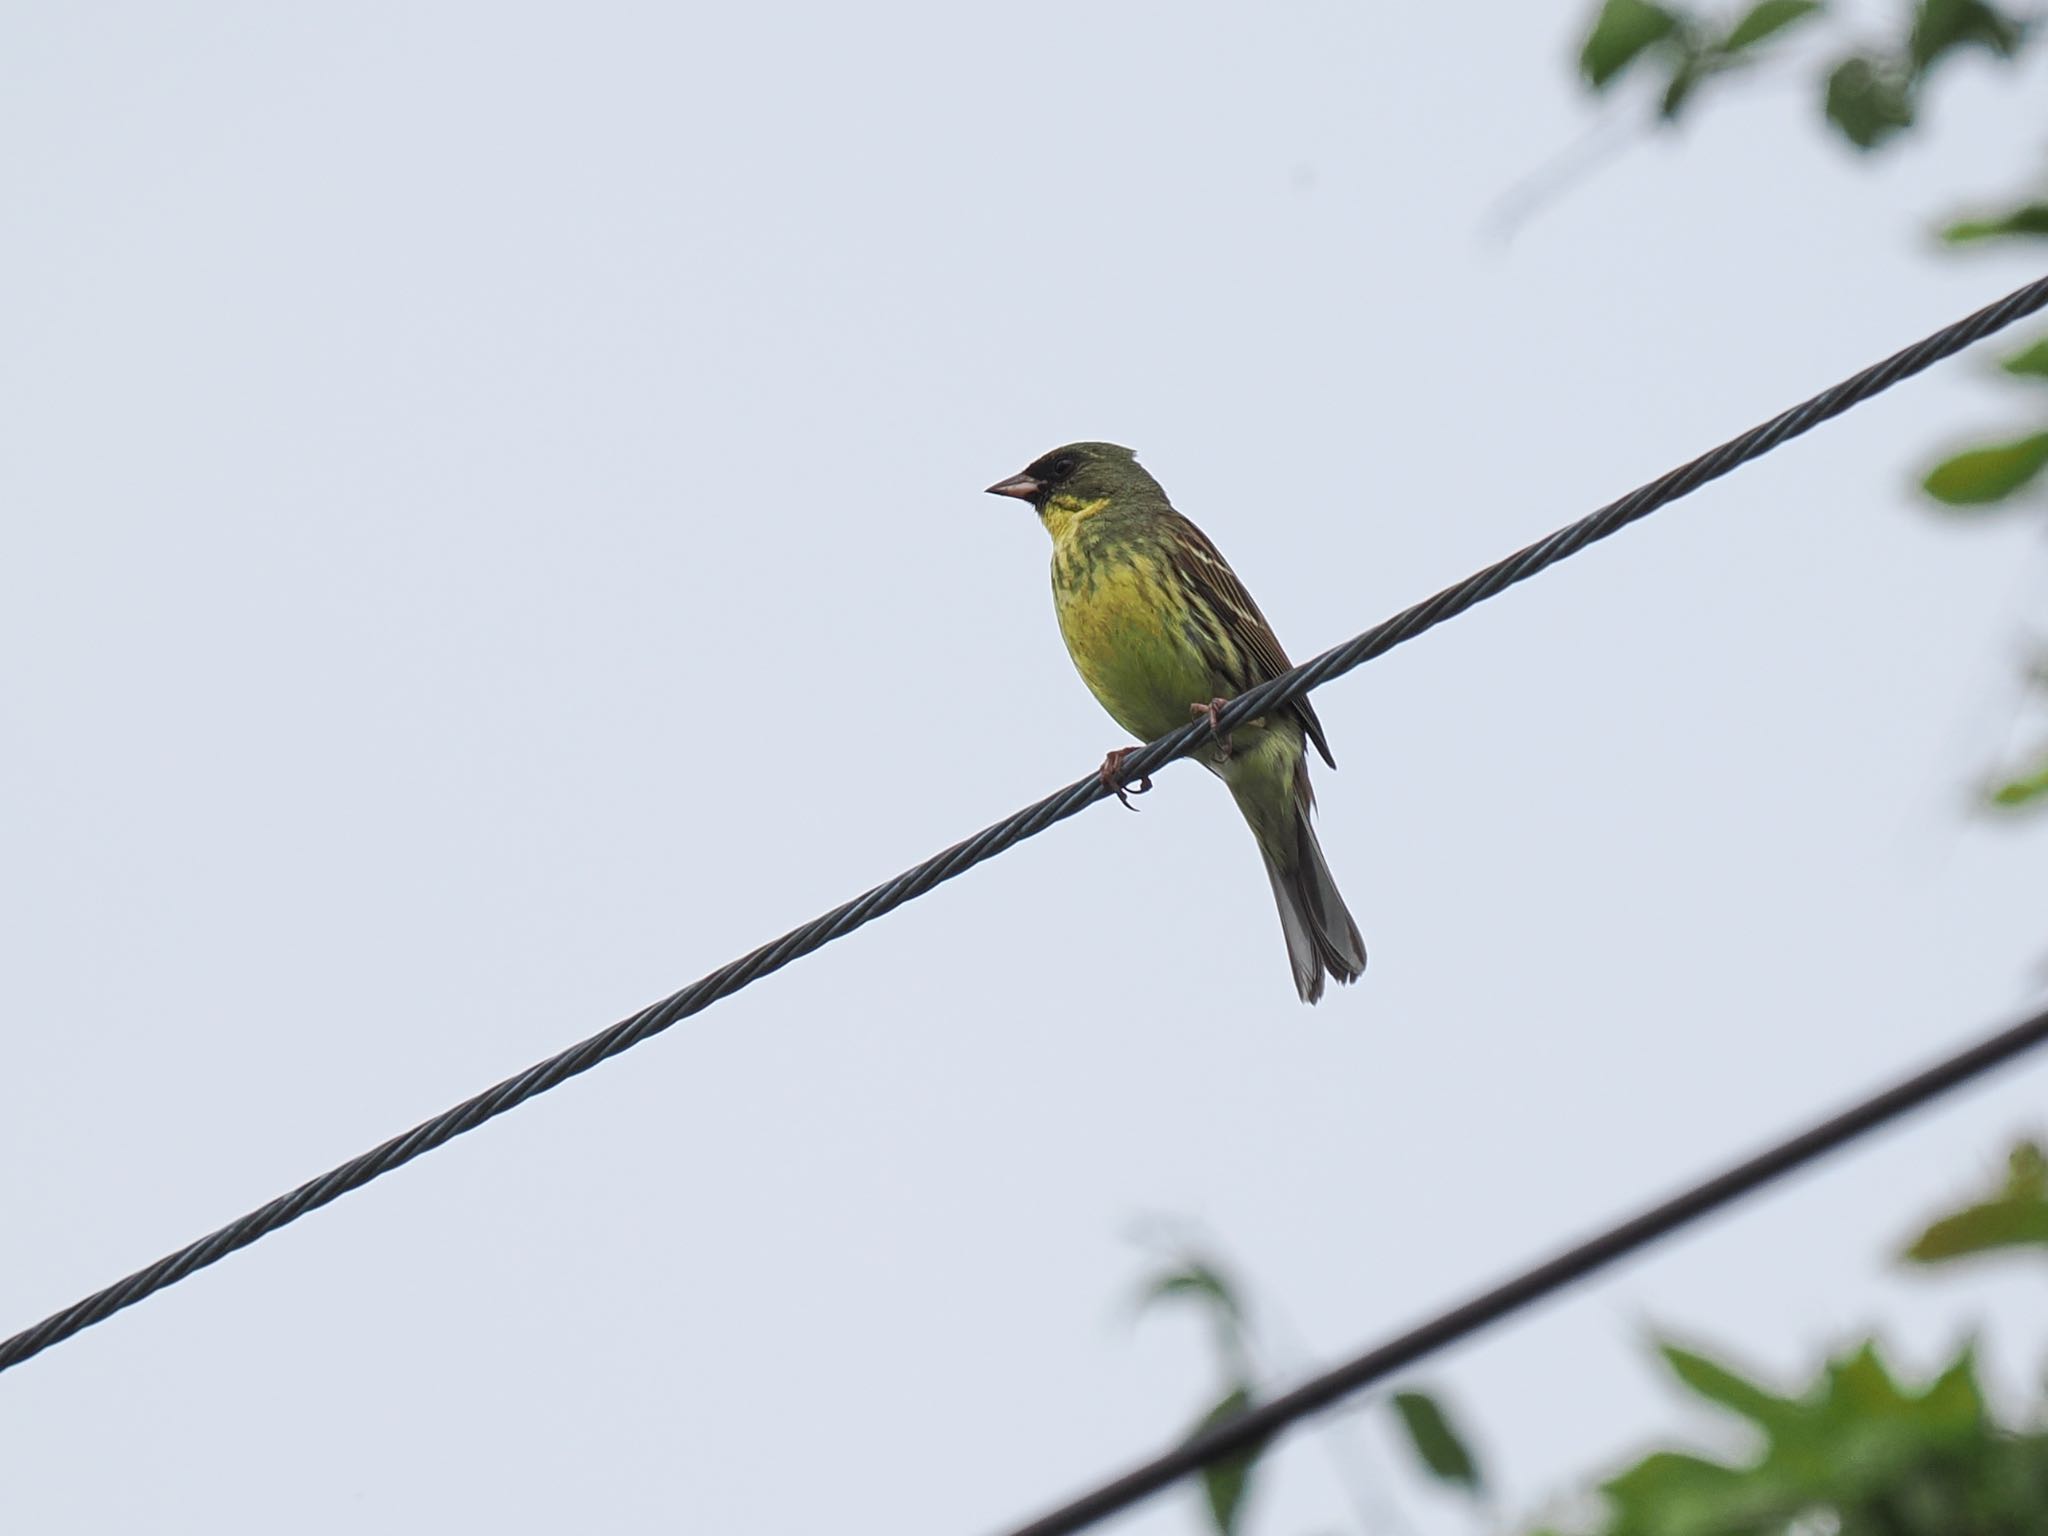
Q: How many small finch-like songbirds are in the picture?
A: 1